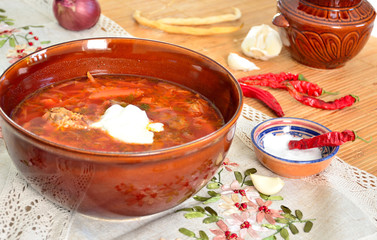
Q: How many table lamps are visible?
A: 0